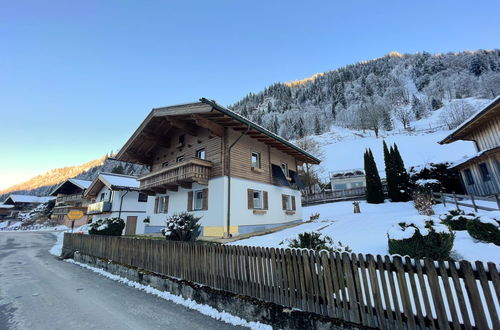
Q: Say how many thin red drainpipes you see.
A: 0